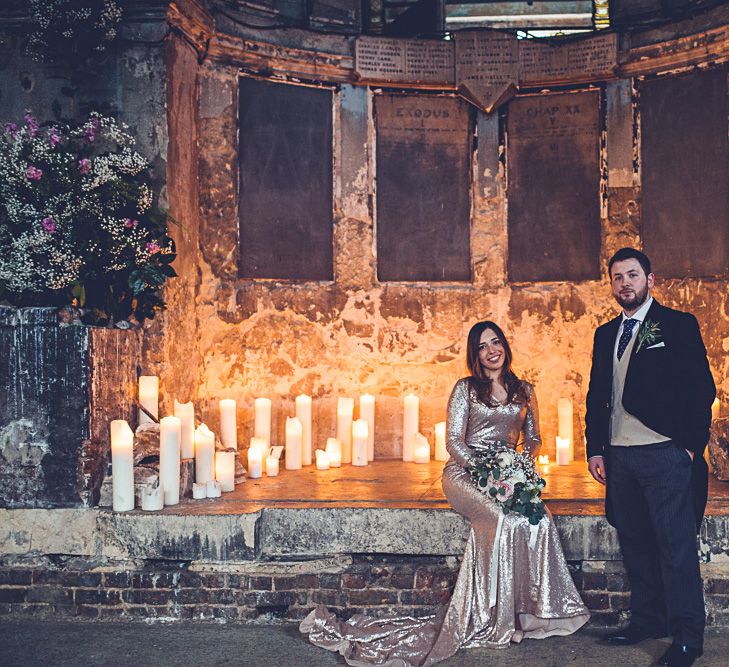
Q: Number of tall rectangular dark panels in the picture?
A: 4